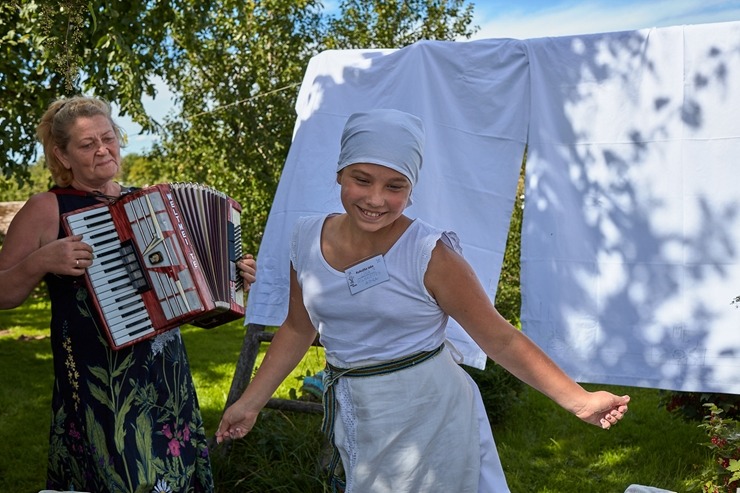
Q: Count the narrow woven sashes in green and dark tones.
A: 1